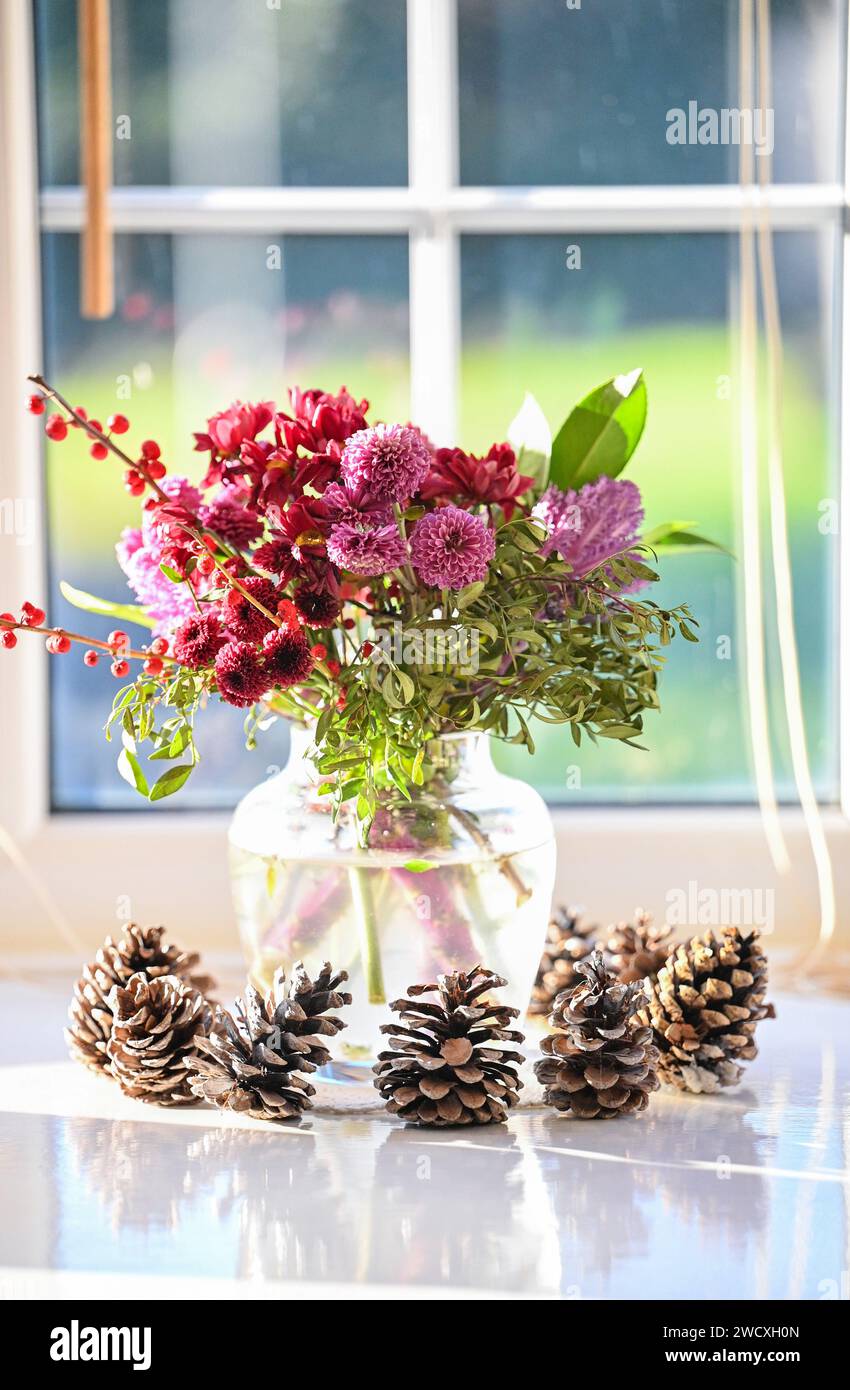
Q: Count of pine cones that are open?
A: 8